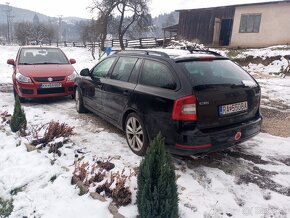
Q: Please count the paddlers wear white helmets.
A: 0